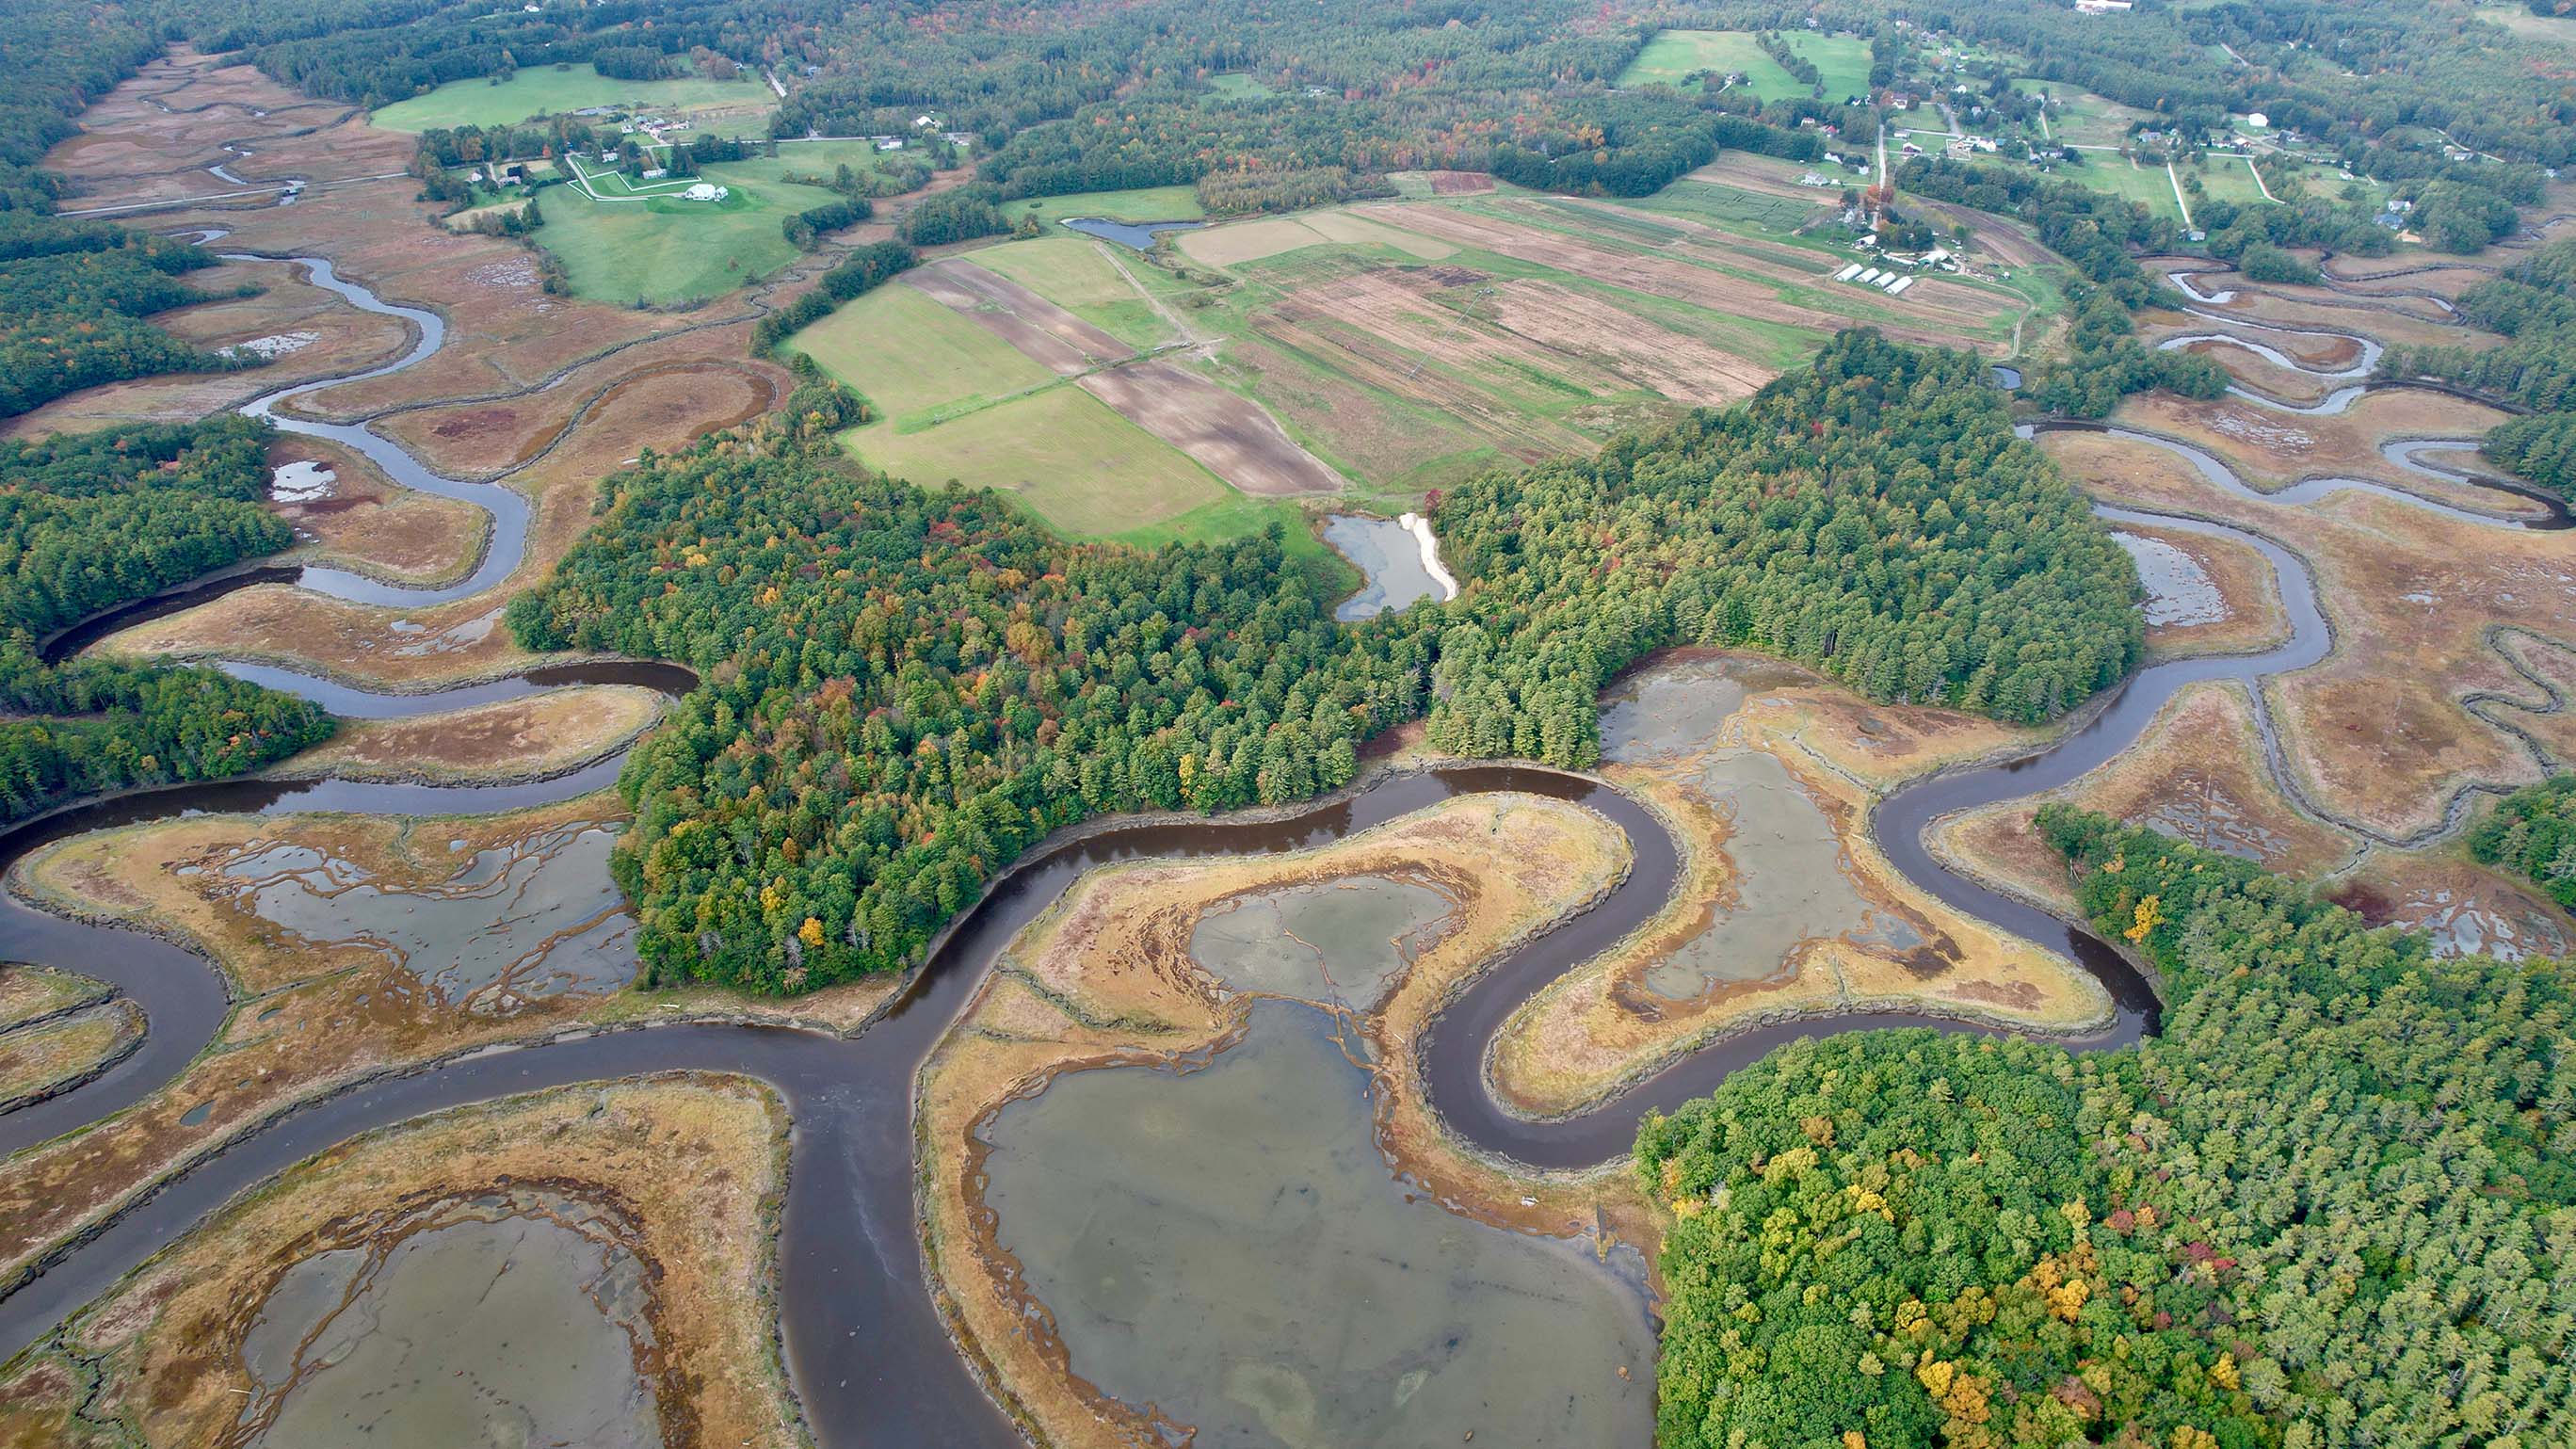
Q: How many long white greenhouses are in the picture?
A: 4